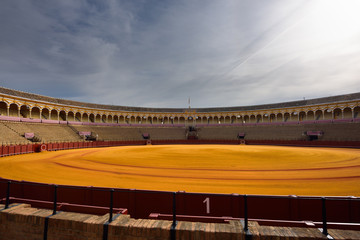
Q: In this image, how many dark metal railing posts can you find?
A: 6